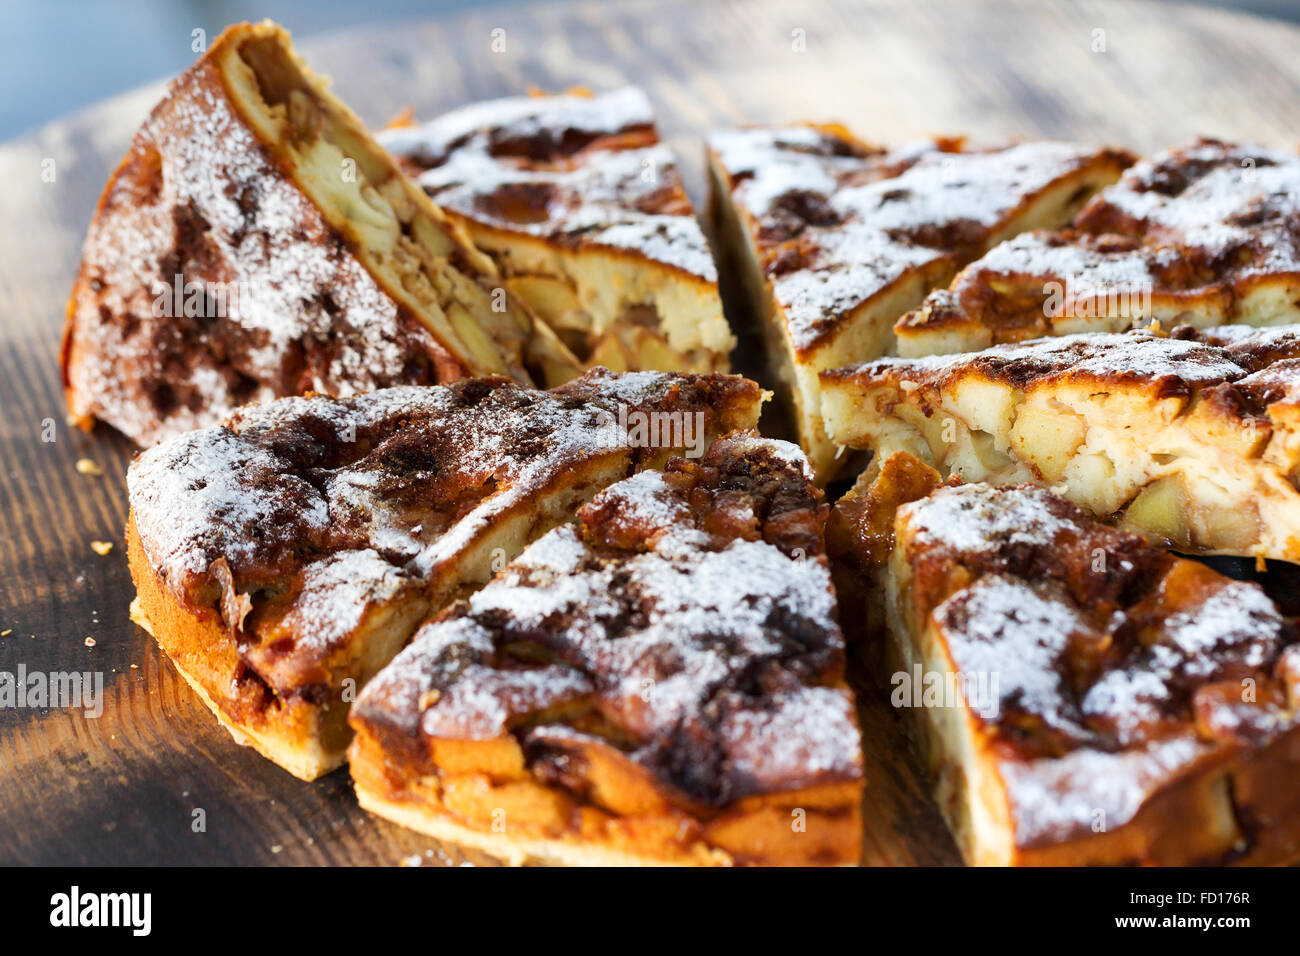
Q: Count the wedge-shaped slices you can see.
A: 8